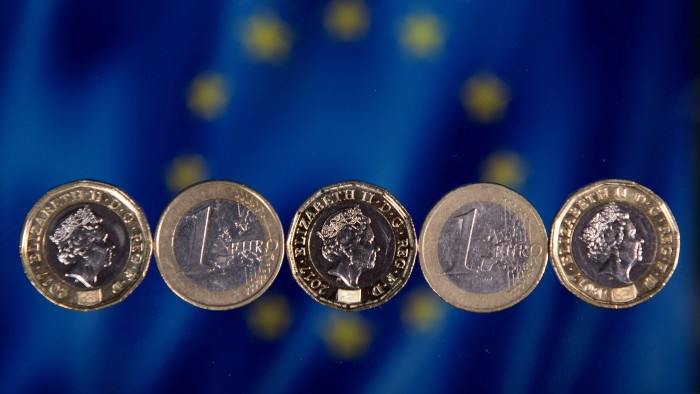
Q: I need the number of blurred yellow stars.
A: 10